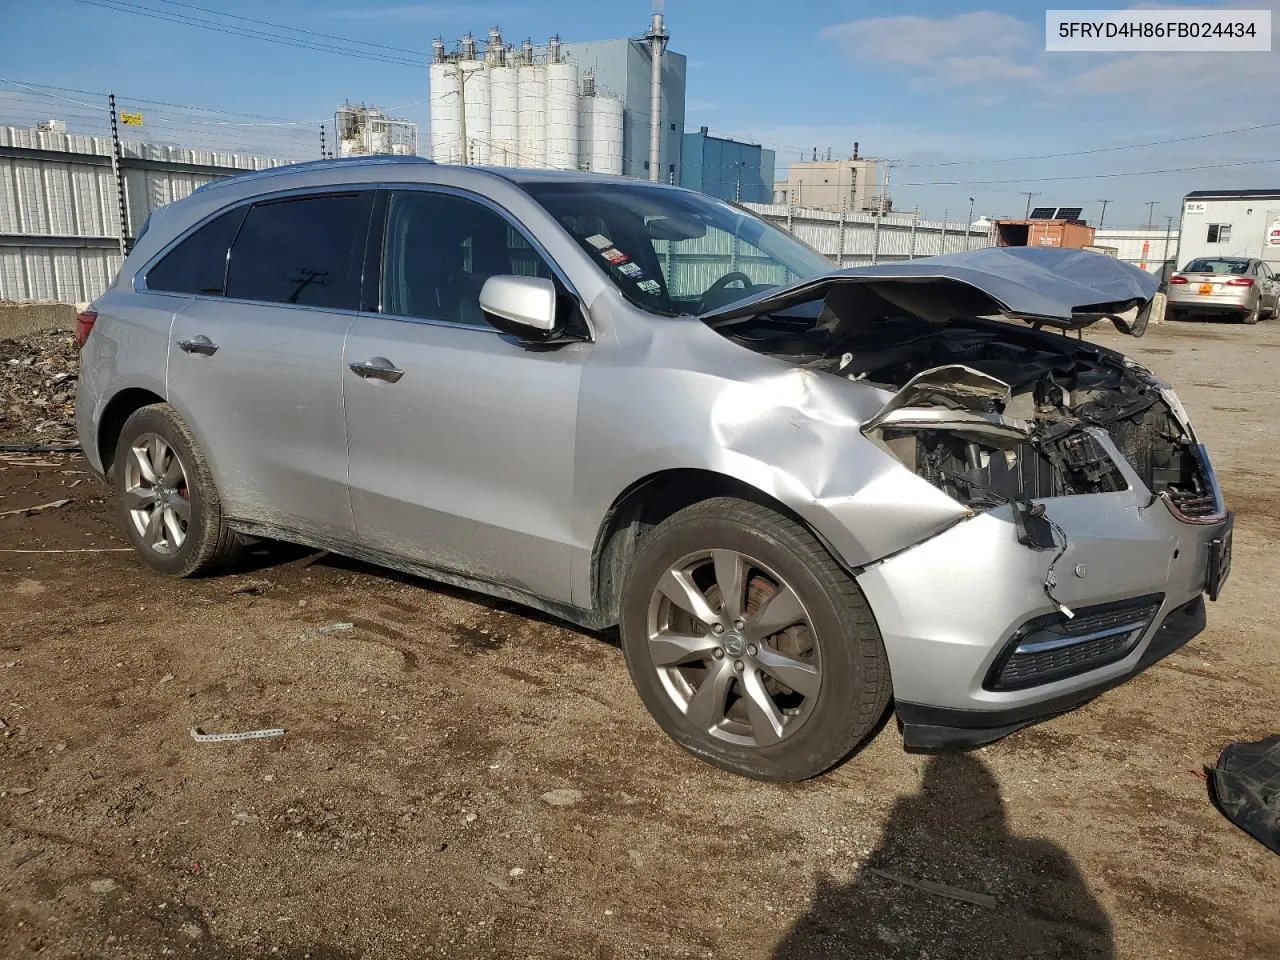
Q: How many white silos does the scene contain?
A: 6